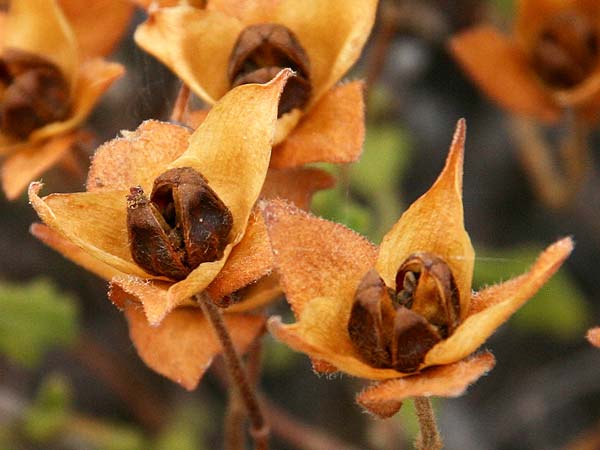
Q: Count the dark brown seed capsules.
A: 5